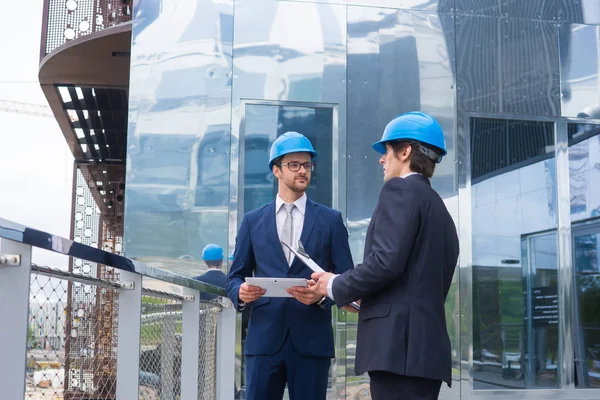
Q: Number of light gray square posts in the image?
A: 4